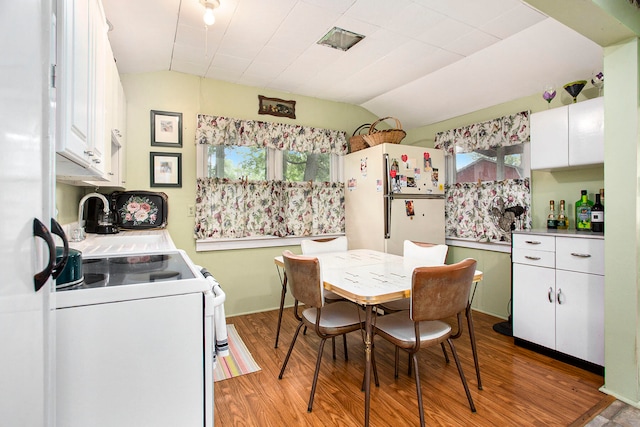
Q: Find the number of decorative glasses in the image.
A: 3